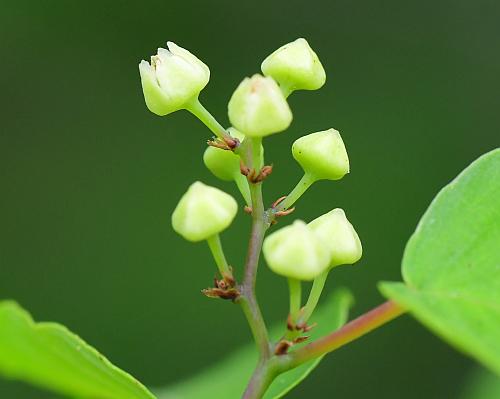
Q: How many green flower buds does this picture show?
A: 8